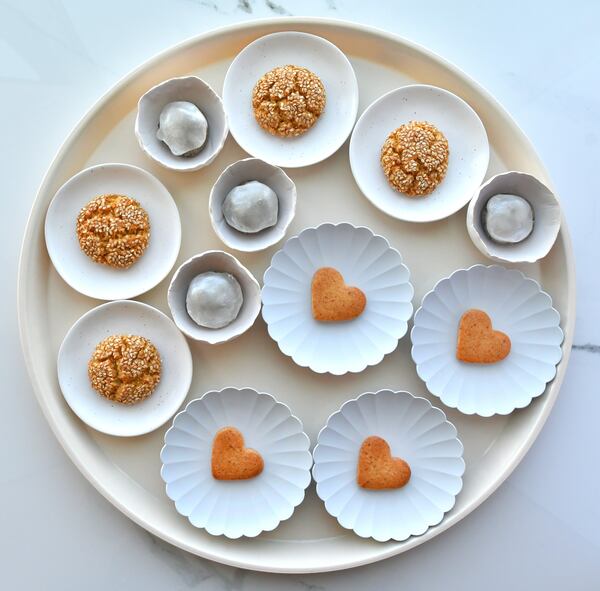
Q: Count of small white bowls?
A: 4